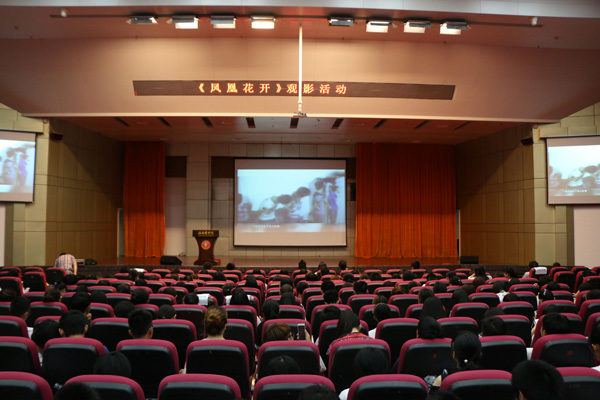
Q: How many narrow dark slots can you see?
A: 9